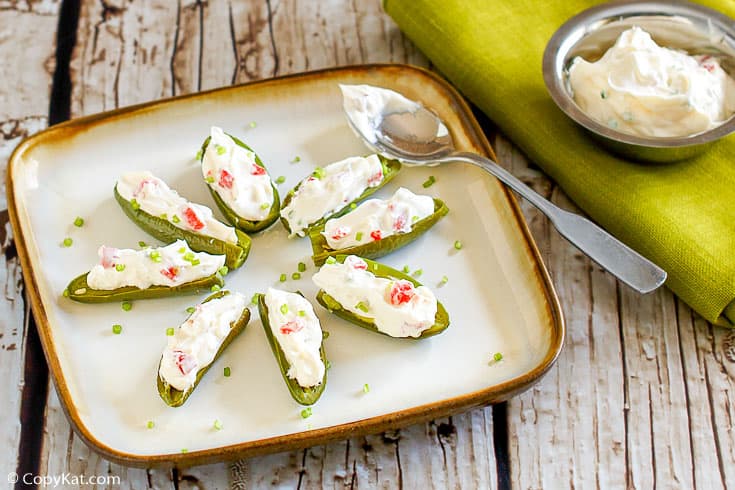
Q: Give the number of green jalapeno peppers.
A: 8